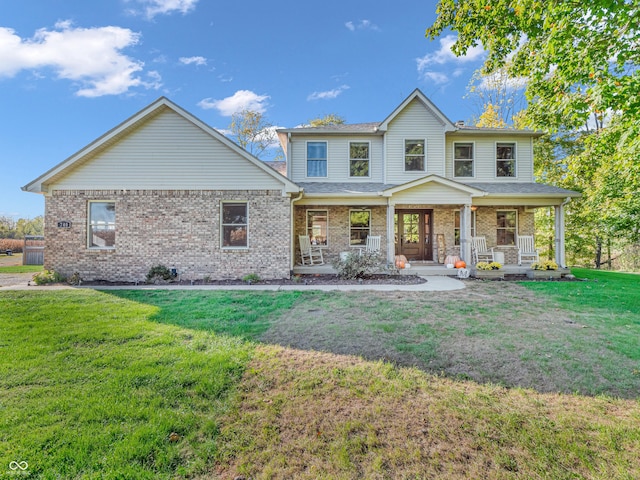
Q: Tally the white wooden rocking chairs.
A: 4